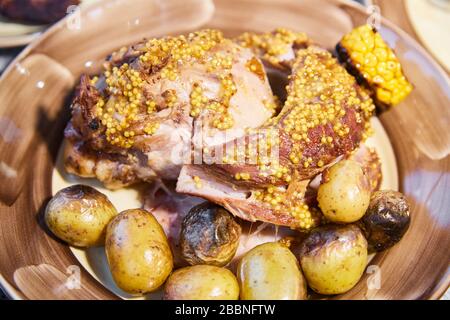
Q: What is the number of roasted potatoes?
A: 8